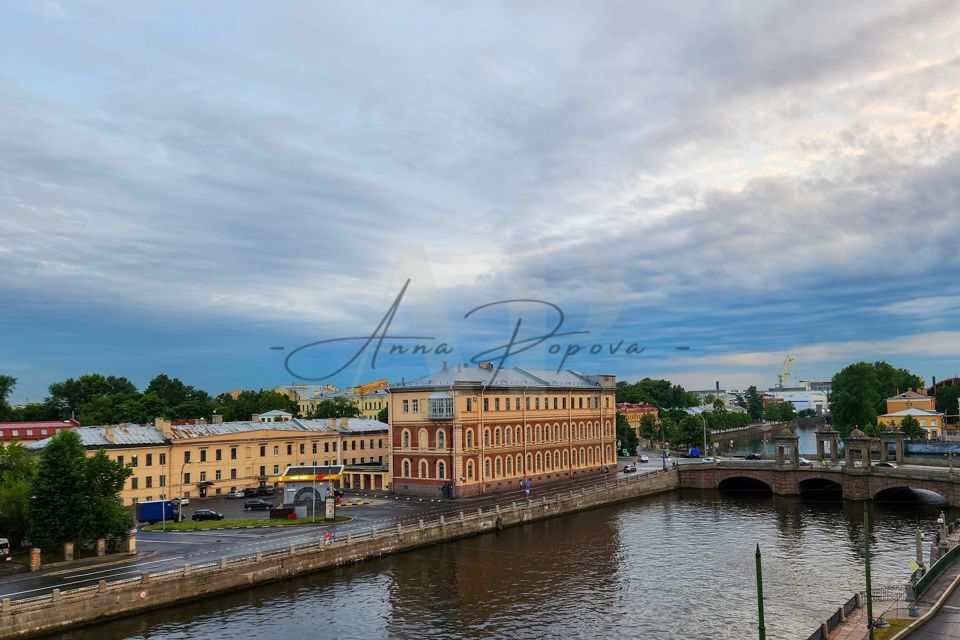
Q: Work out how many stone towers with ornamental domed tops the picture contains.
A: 4